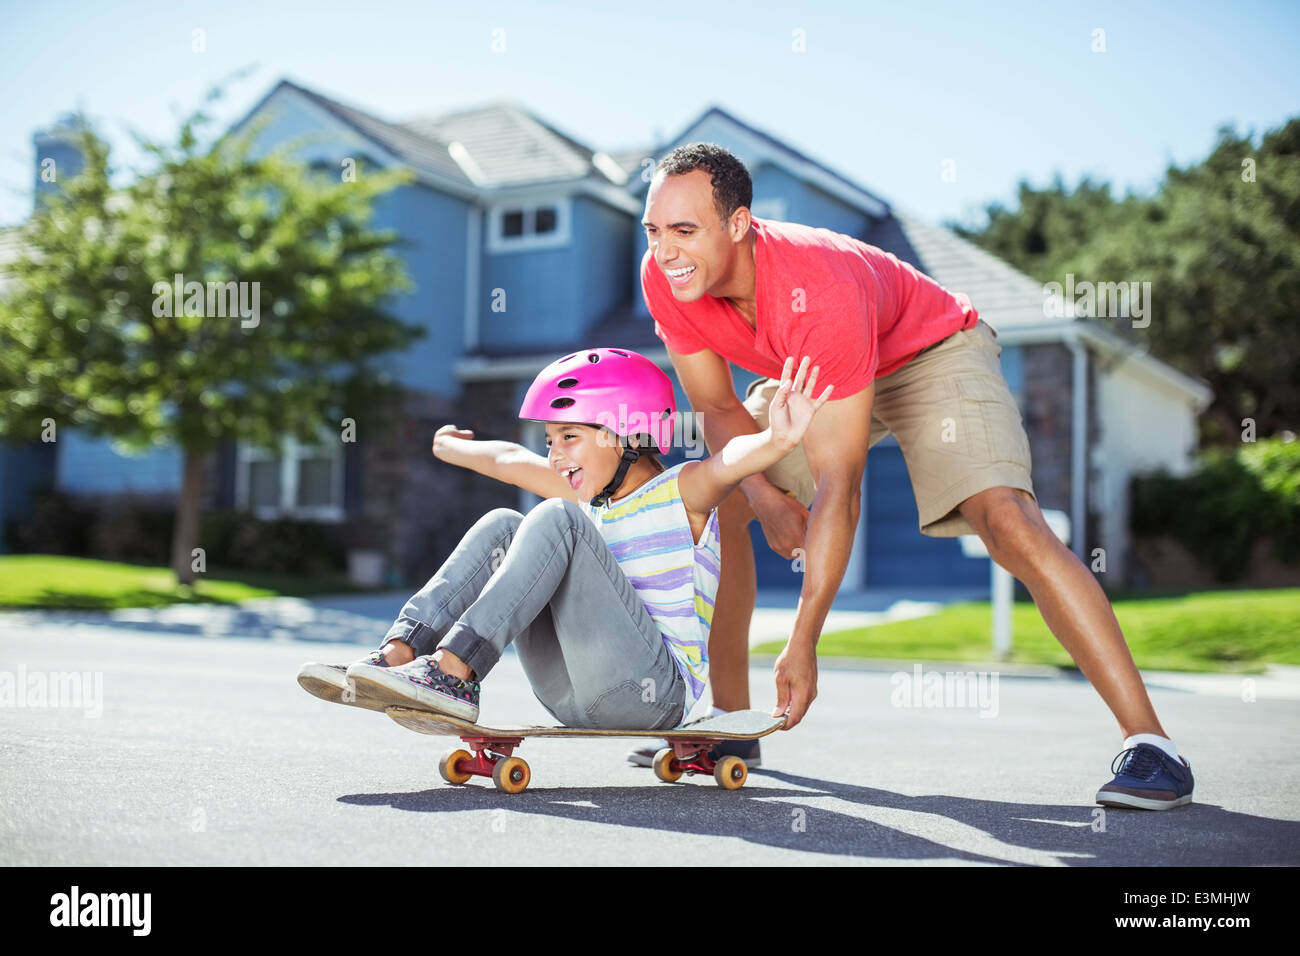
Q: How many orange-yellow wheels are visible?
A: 4